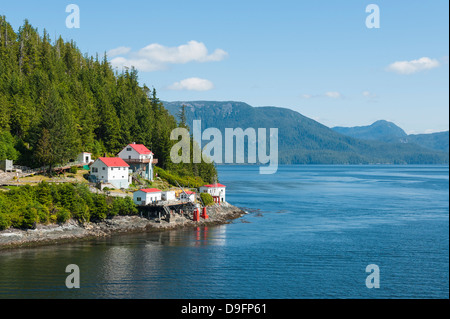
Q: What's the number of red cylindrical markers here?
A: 2